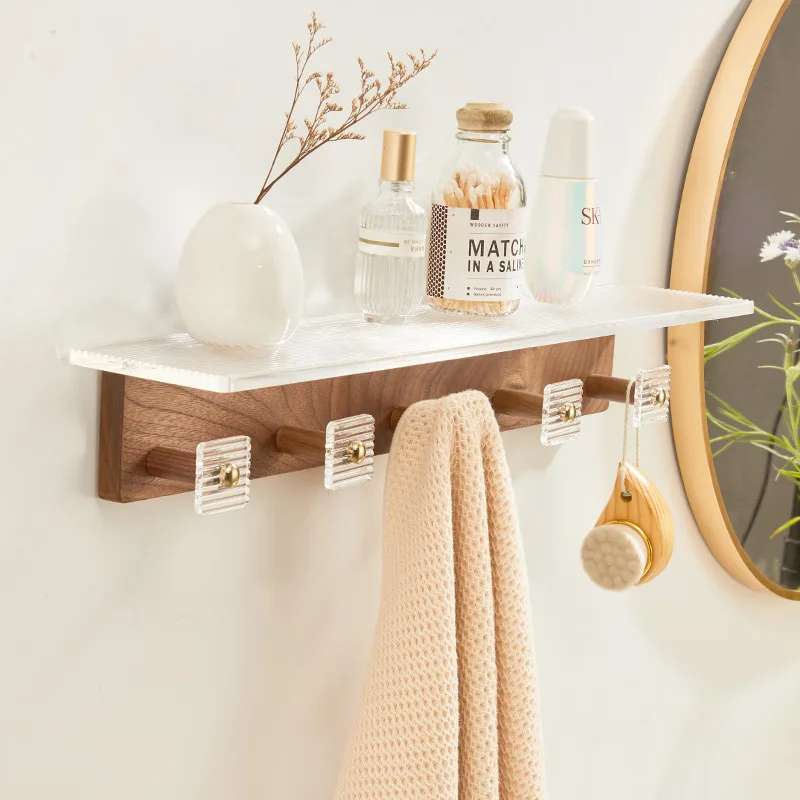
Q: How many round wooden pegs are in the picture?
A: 5